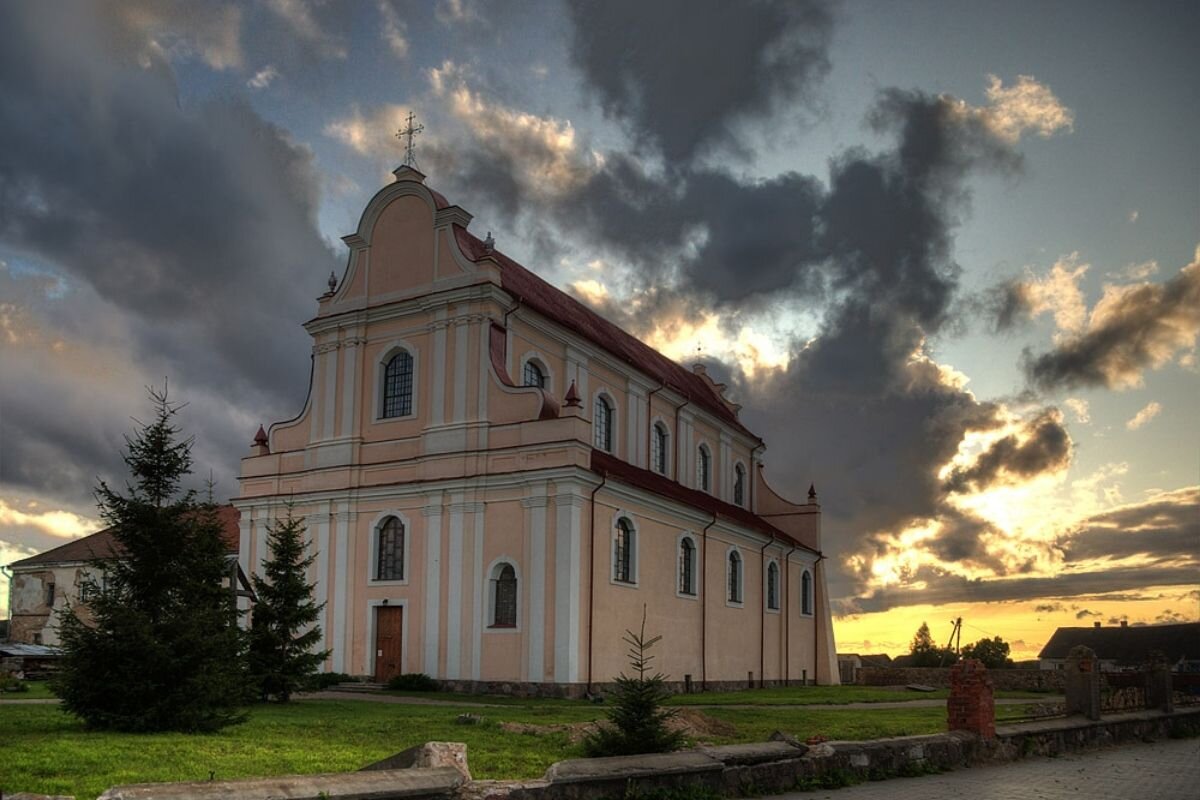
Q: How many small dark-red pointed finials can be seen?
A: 3